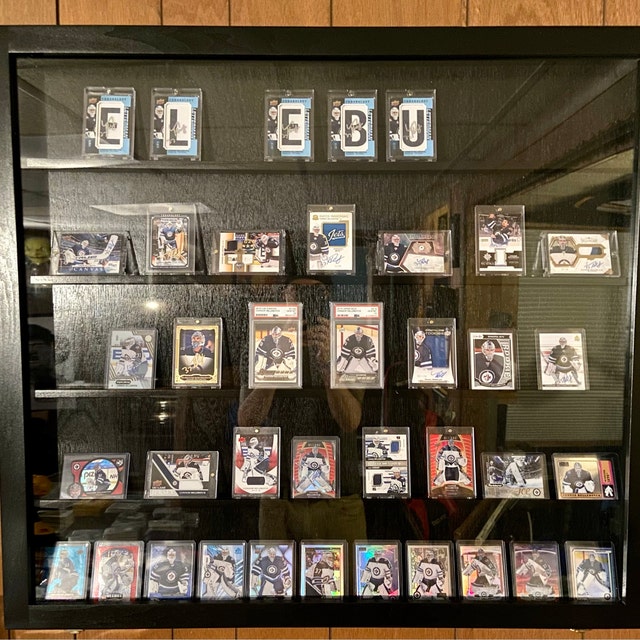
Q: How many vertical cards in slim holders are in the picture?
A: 15